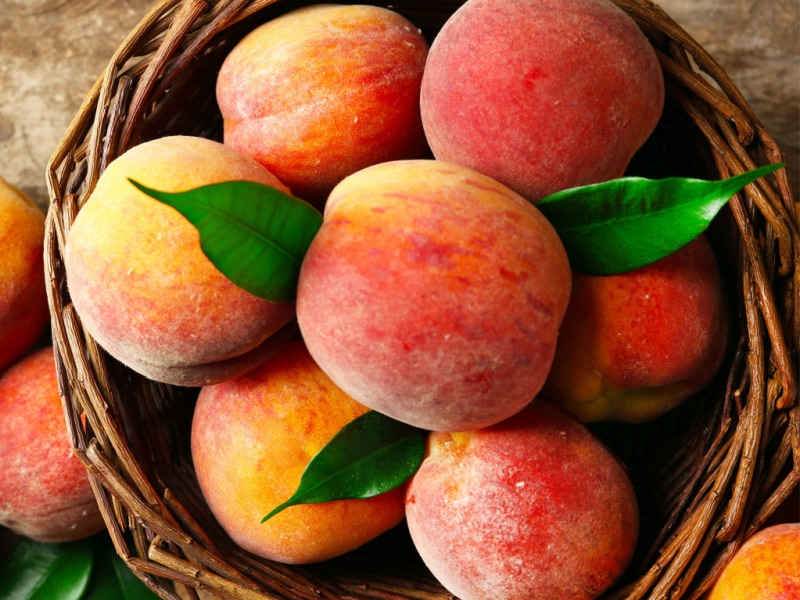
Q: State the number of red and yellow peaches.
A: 10